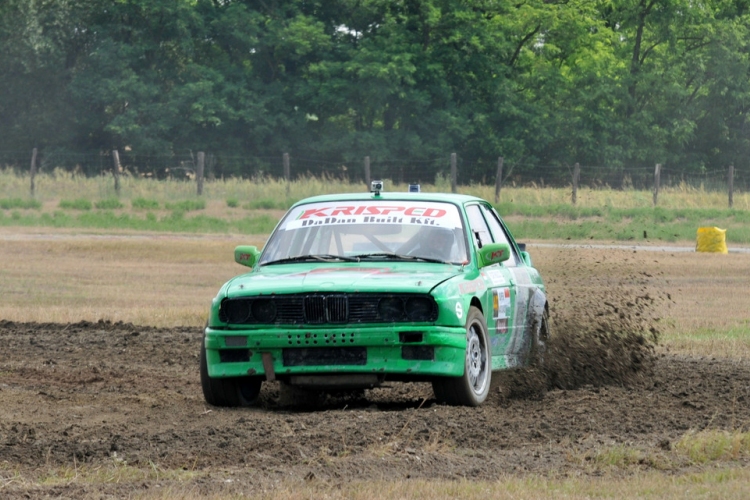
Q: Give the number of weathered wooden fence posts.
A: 10